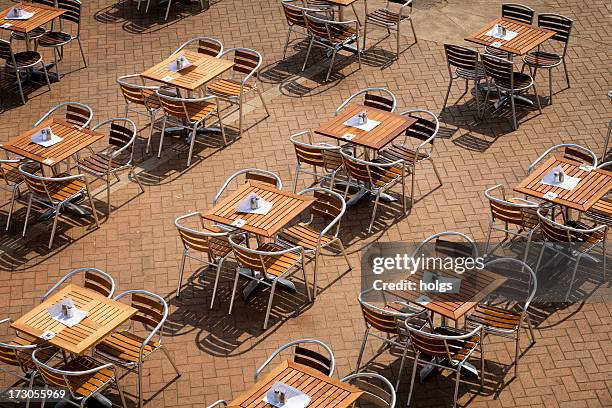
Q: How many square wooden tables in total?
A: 11